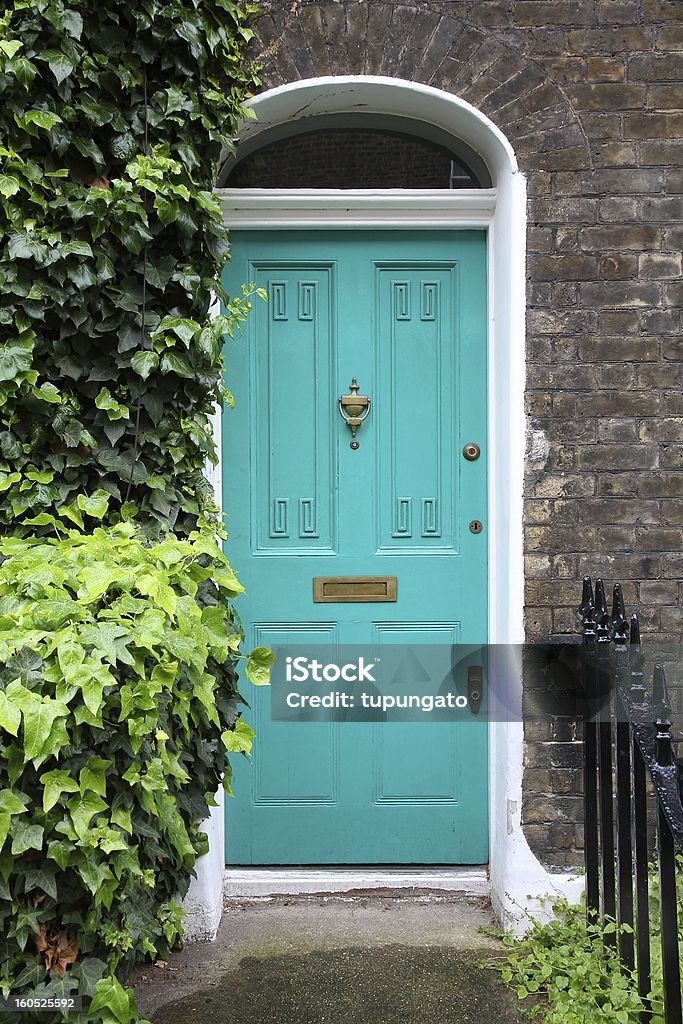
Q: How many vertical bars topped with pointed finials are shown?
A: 5